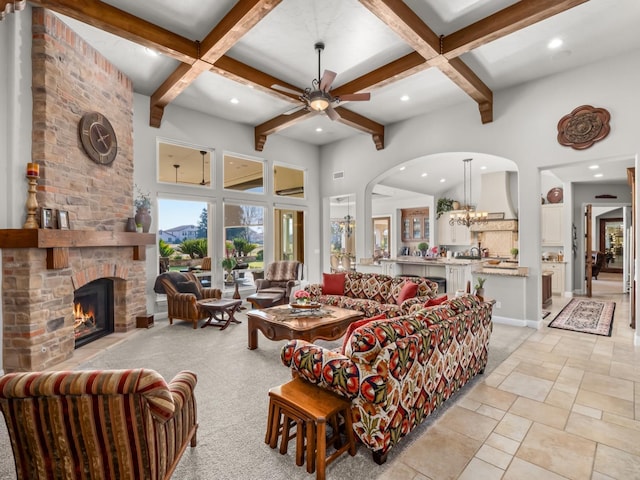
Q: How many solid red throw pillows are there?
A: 4